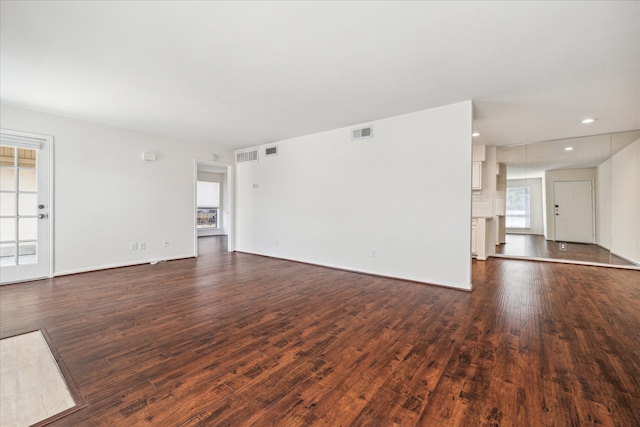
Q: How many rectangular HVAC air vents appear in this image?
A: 3